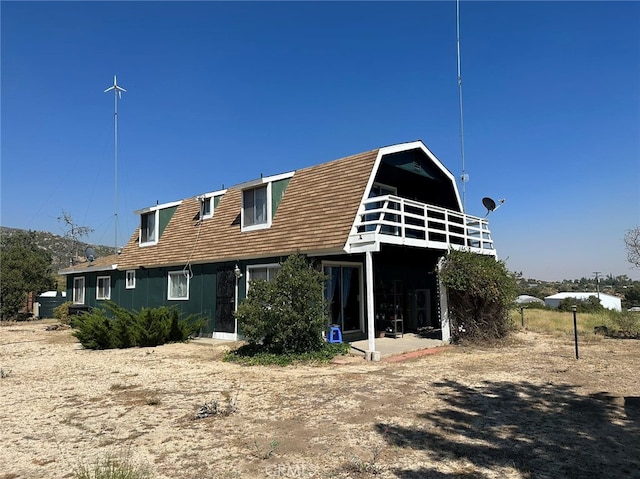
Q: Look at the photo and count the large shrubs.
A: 3